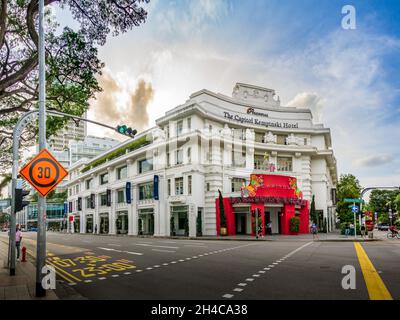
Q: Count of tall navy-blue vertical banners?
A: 2